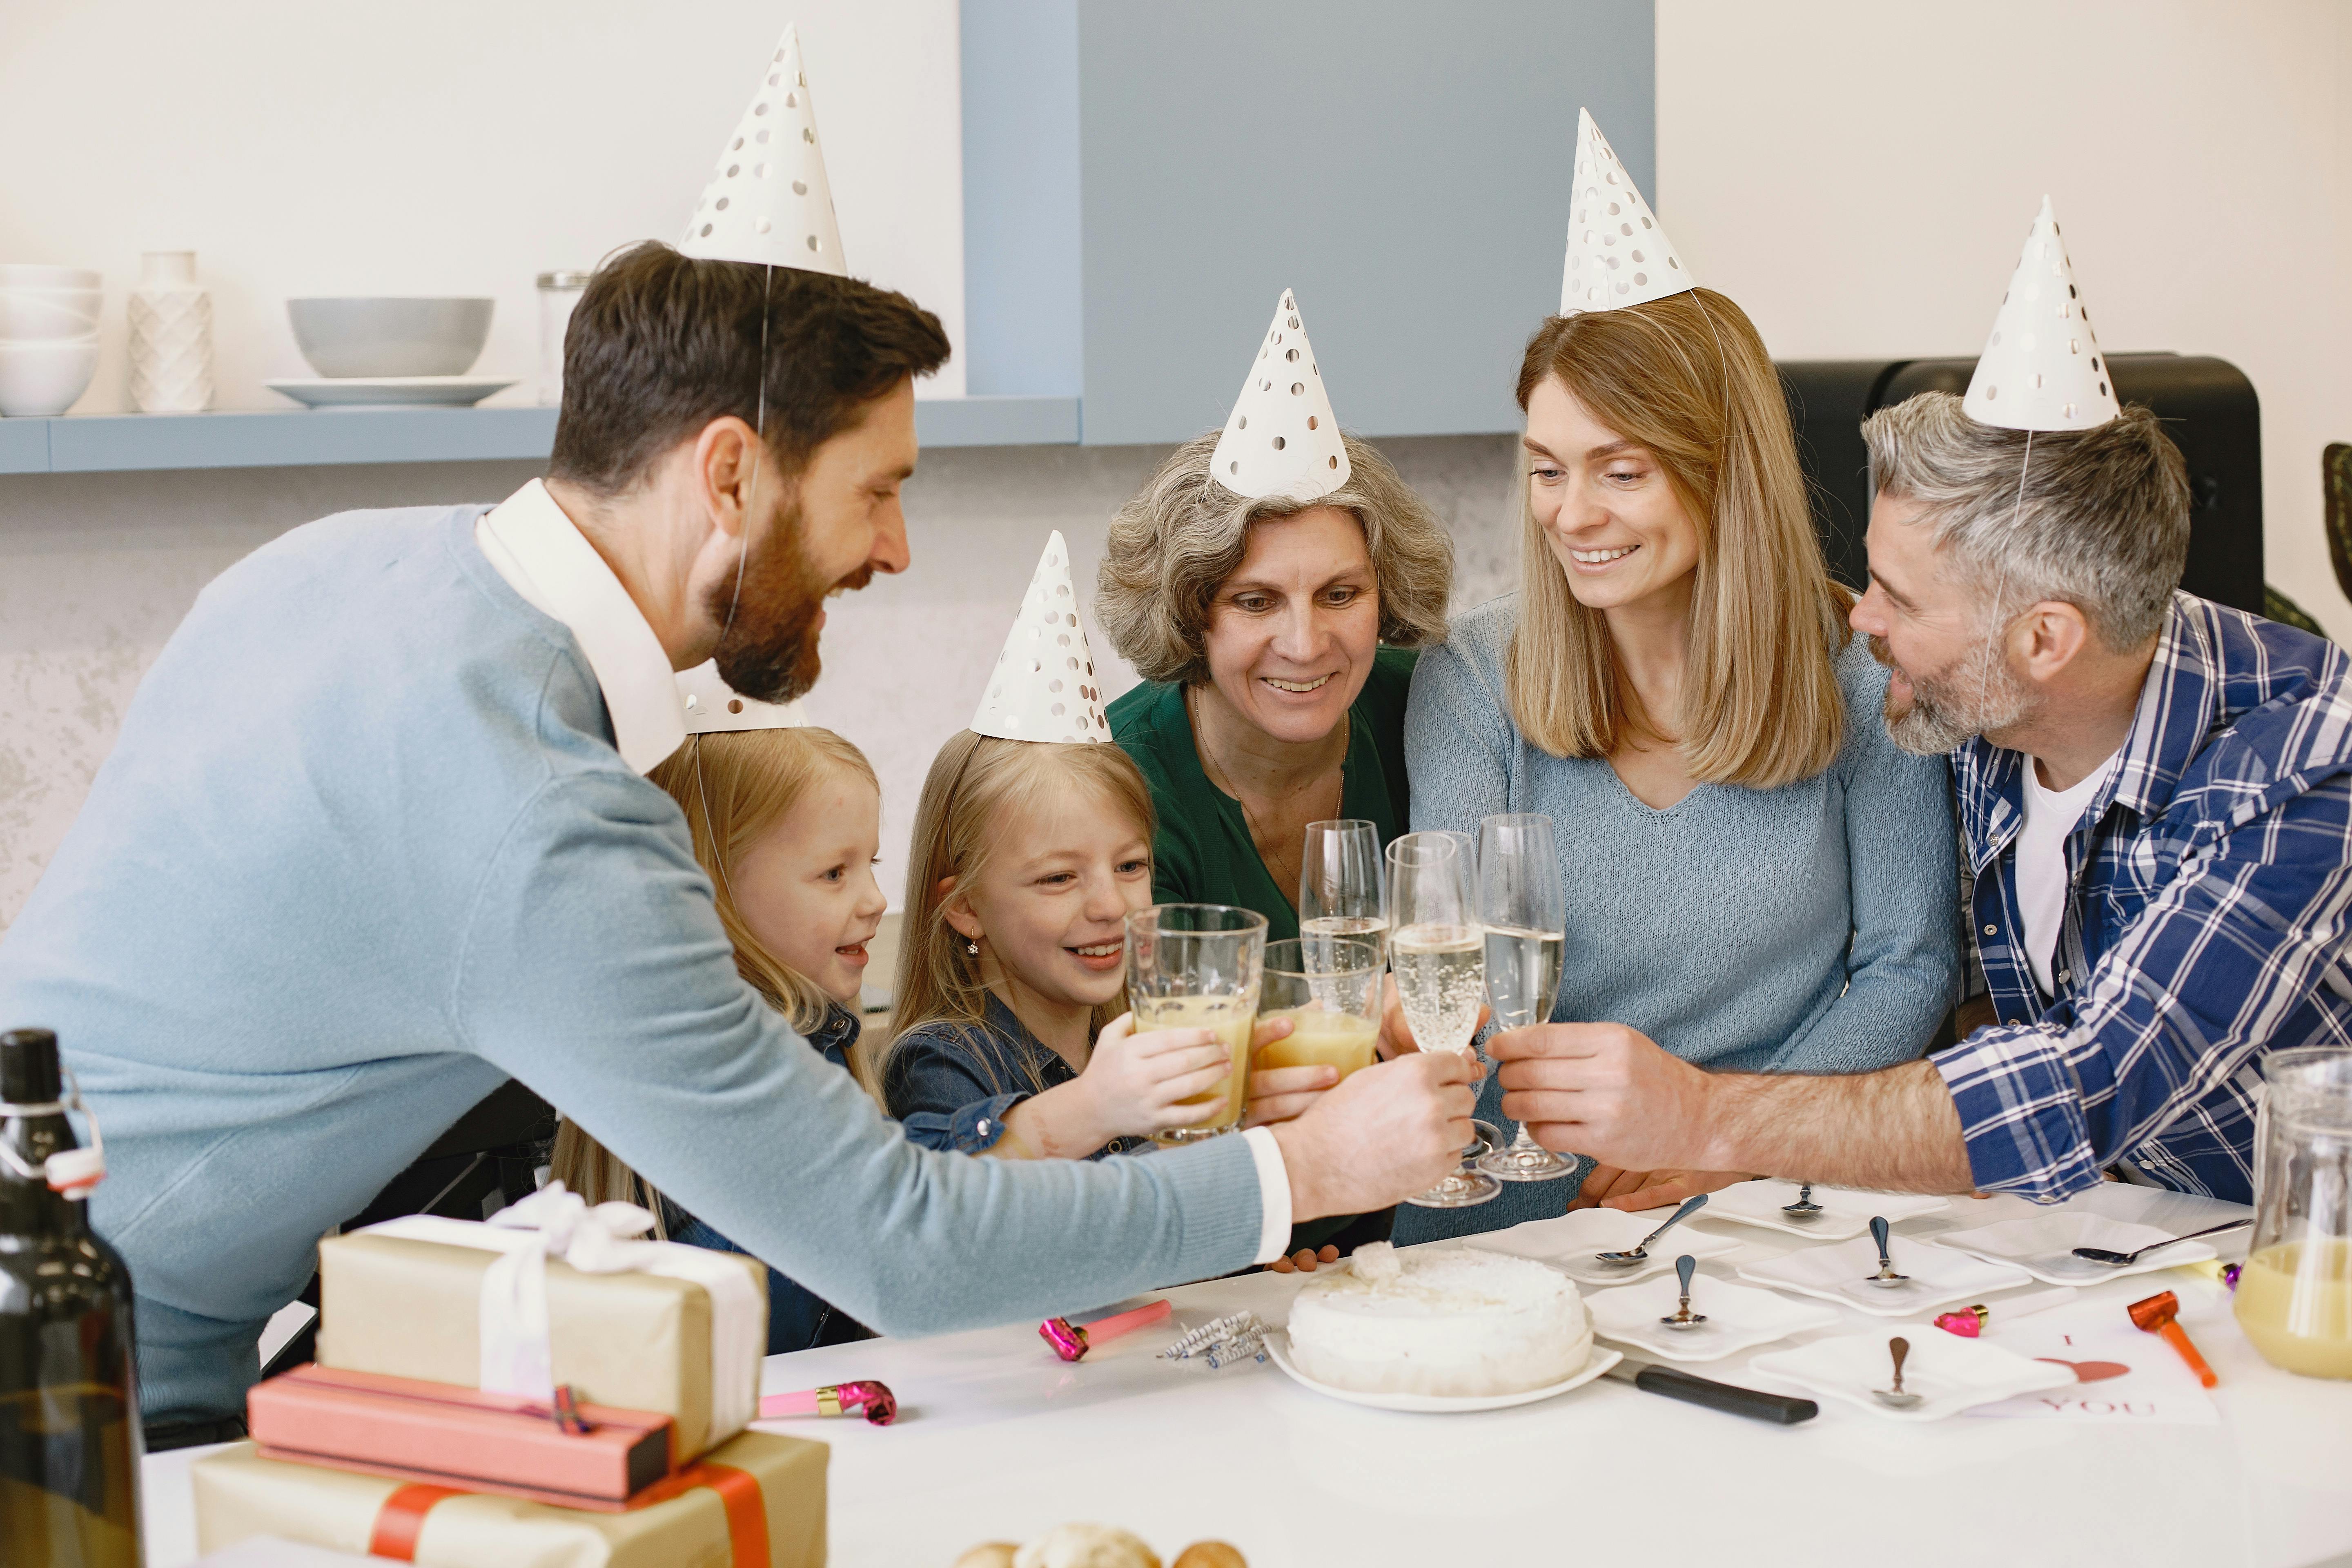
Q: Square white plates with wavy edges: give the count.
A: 6